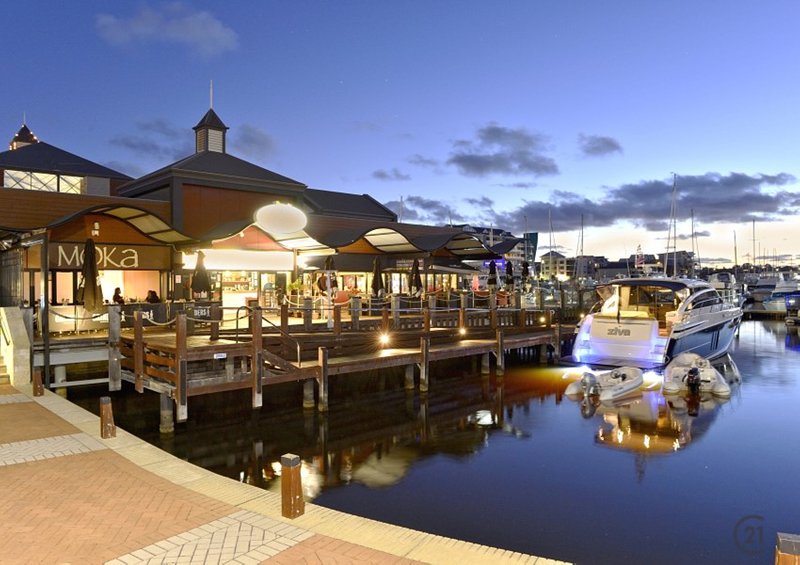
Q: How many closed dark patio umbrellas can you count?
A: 8